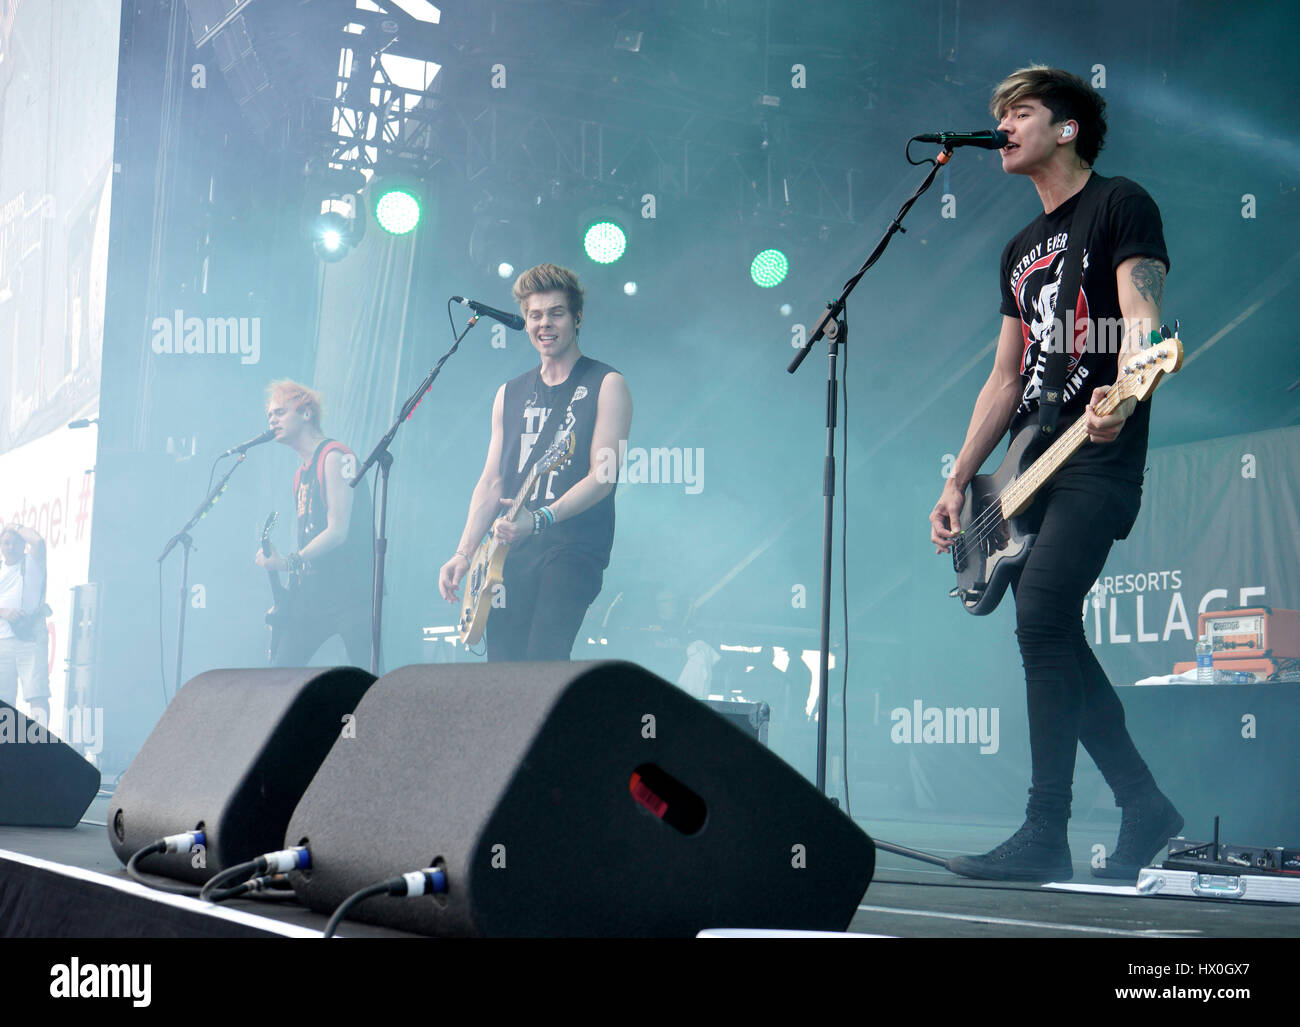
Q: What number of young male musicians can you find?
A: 3